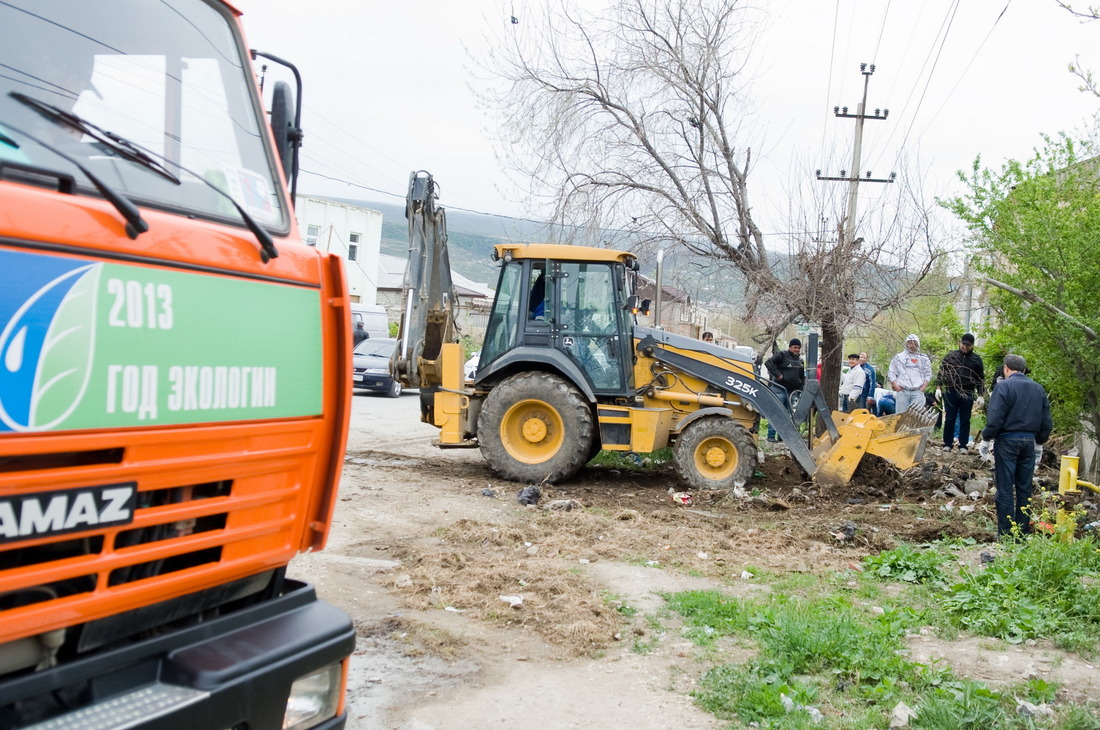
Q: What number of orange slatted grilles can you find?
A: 1